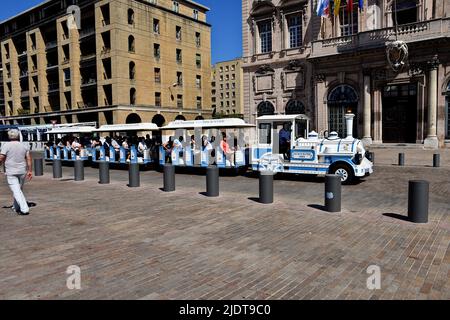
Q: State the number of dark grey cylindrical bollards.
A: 12